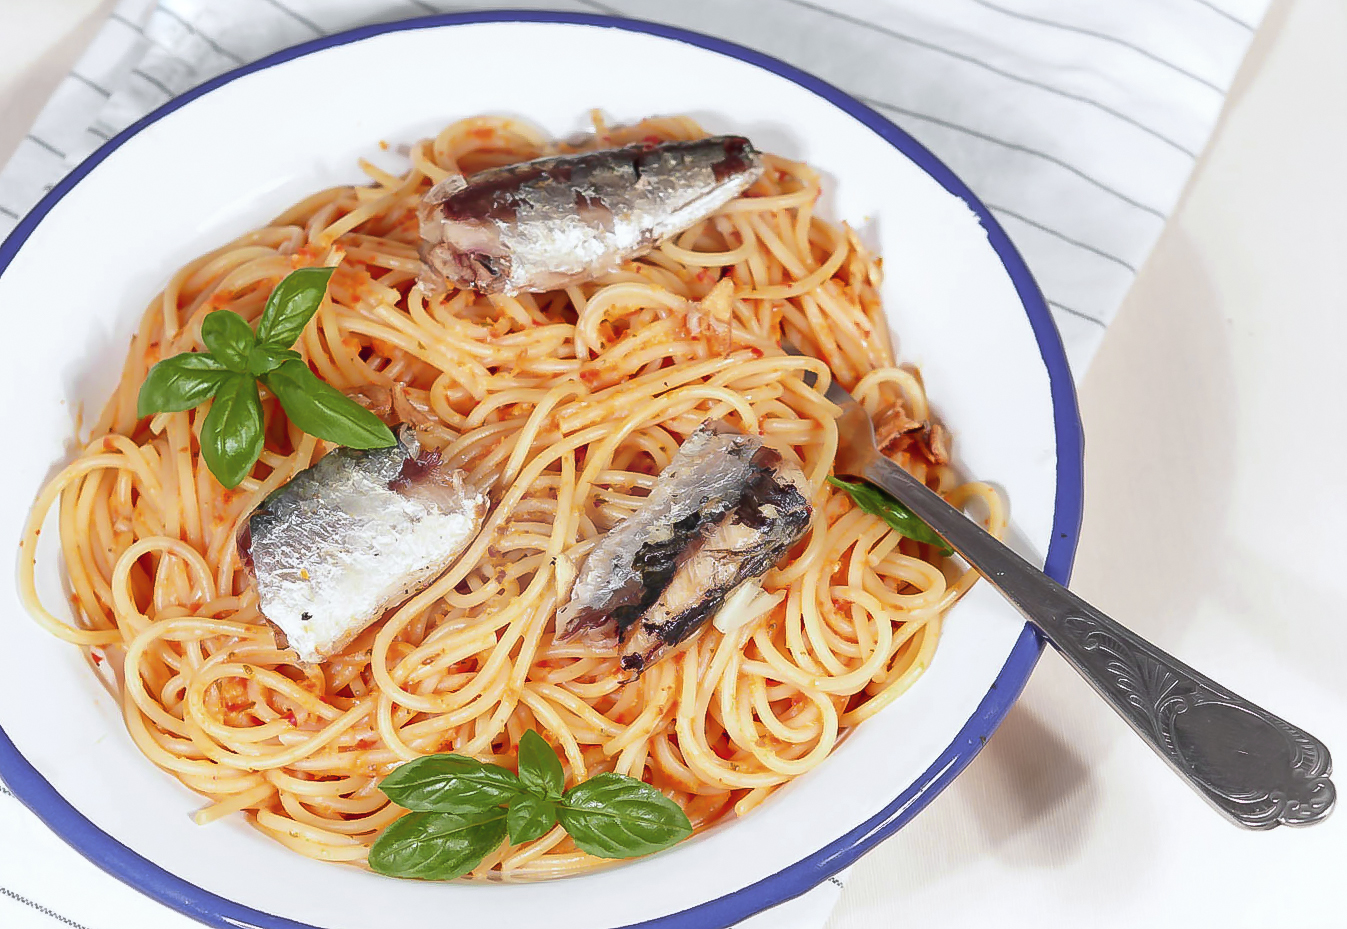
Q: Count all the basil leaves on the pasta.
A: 12